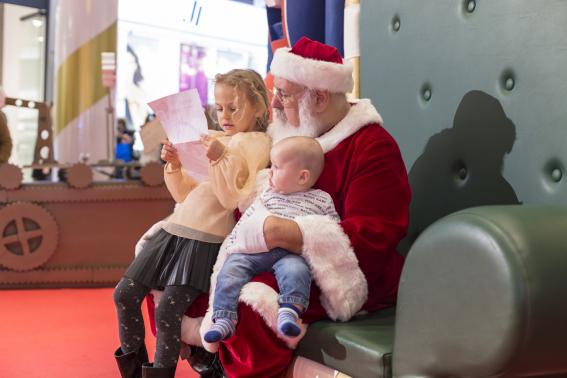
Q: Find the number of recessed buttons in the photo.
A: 6